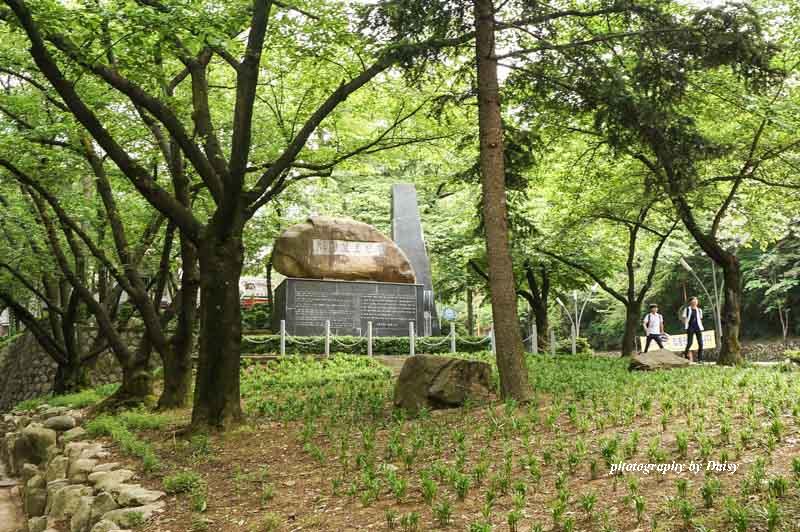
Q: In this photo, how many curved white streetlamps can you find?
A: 2